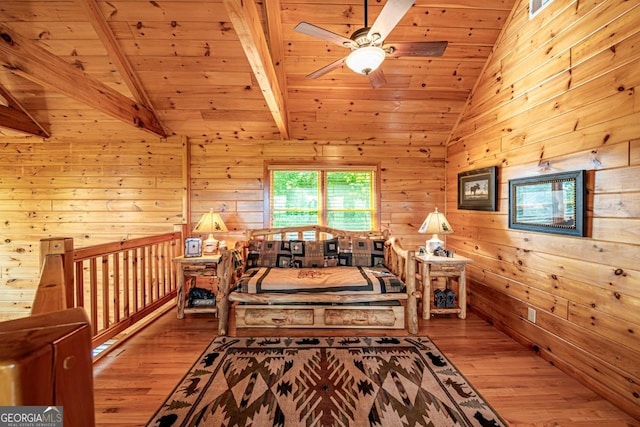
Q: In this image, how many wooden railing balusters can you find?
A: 12